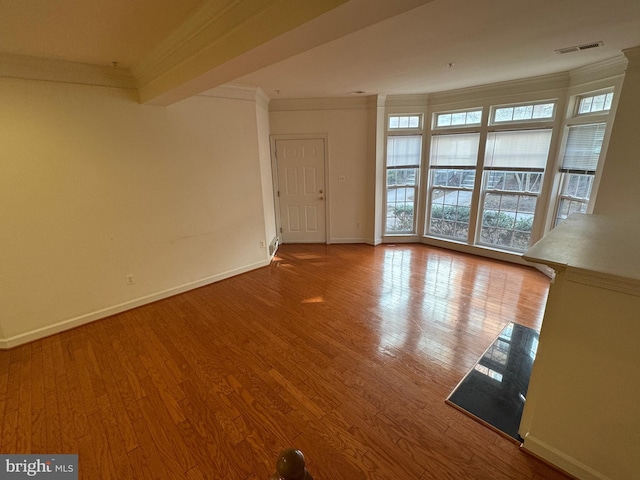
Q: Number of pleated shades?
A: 4